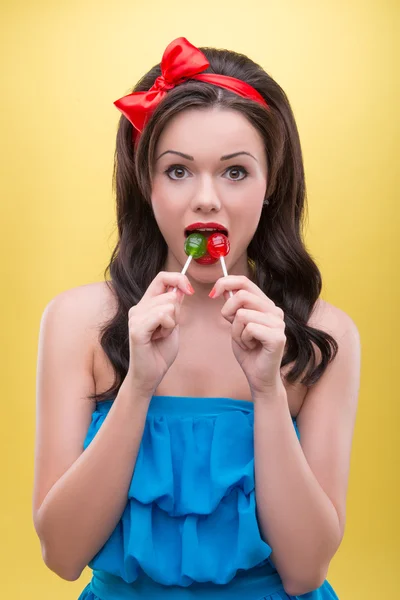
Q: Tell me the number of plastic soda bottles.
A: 0